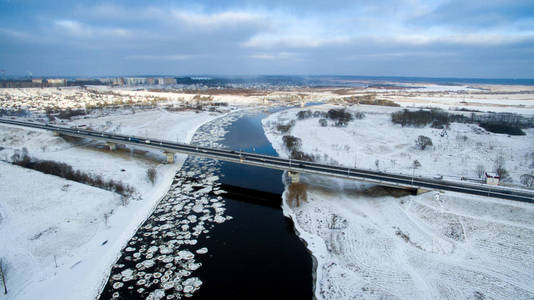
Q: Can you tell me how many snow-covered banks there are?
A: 2